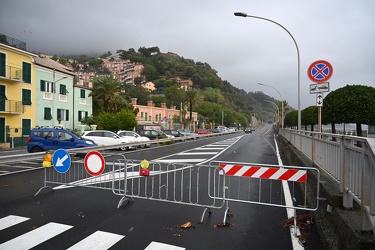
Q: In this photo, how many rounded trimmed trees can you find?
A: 3